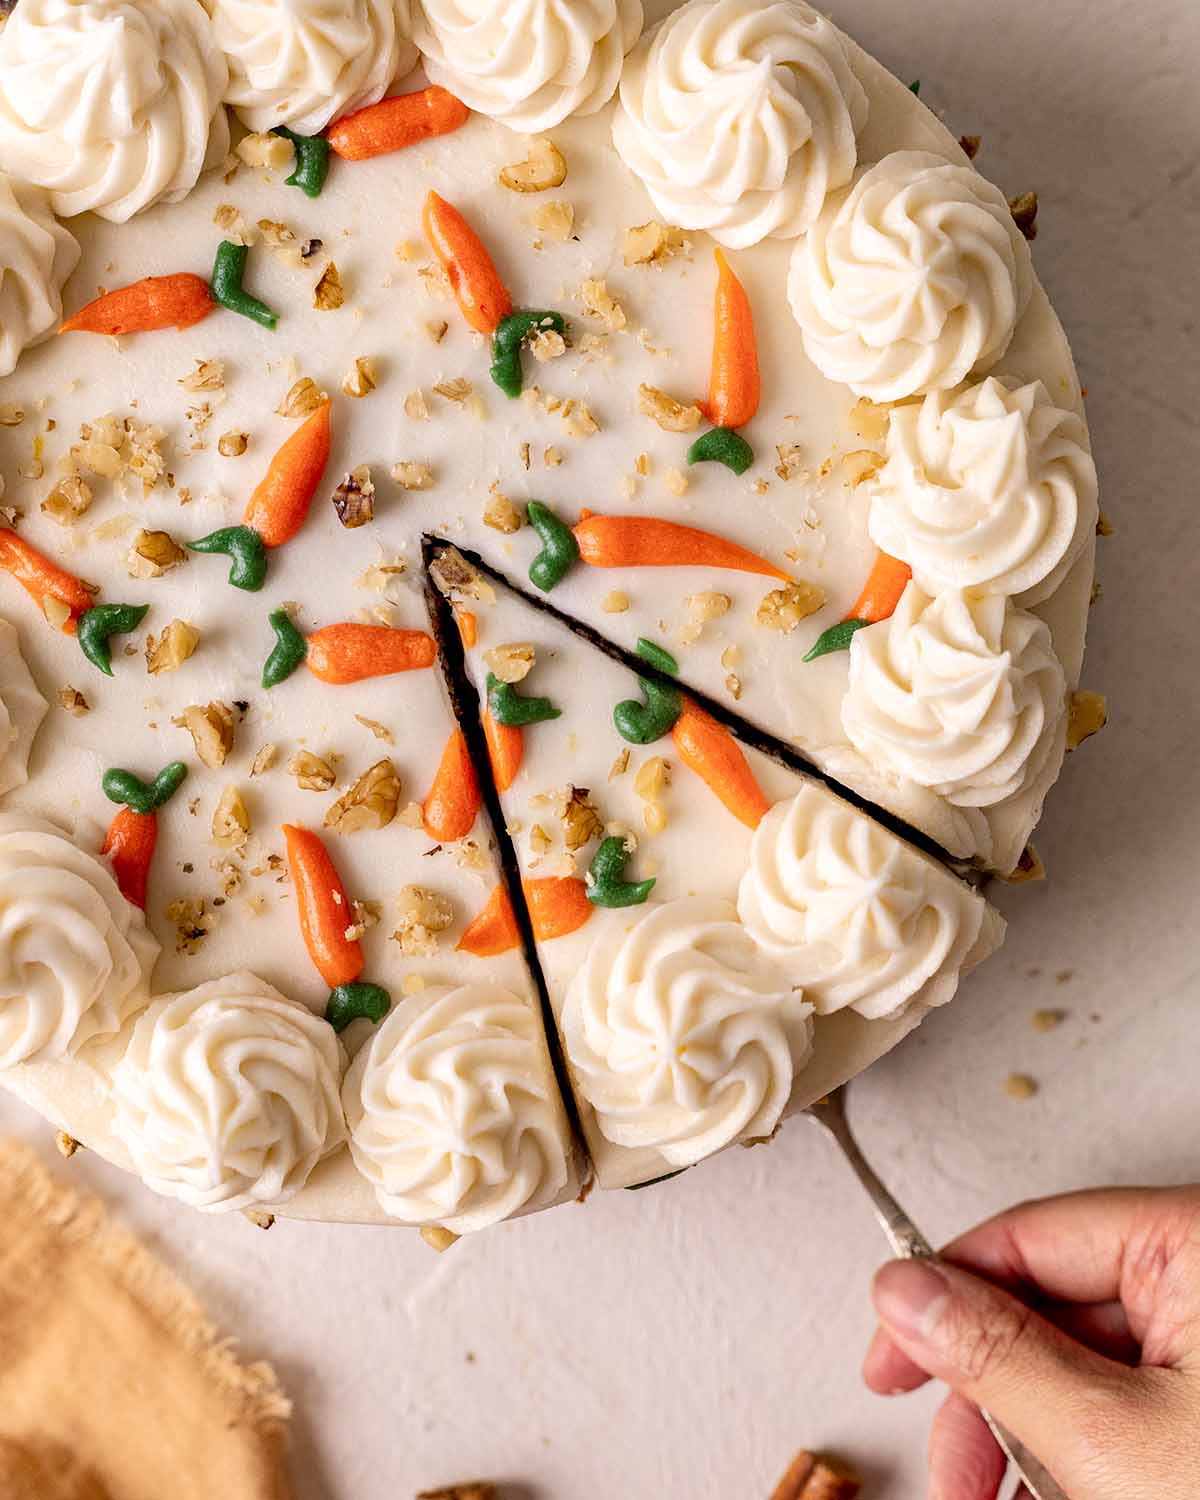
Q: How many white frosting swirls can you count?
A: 14